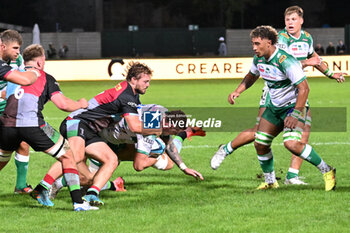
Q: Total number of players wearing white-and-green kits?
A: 4